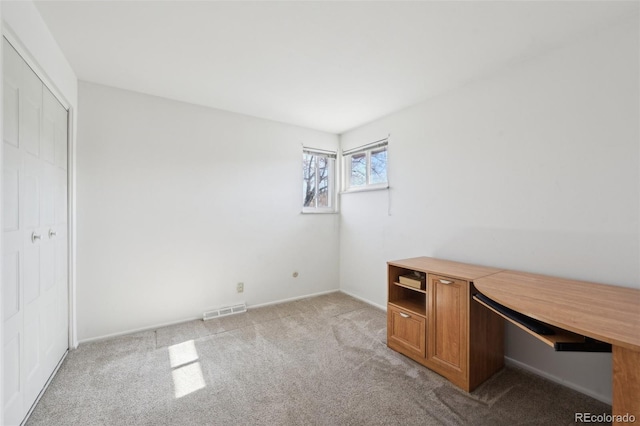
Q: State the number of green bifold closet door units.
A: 0